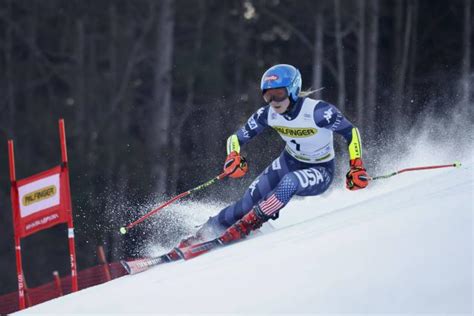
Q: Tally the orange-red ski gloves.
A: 2